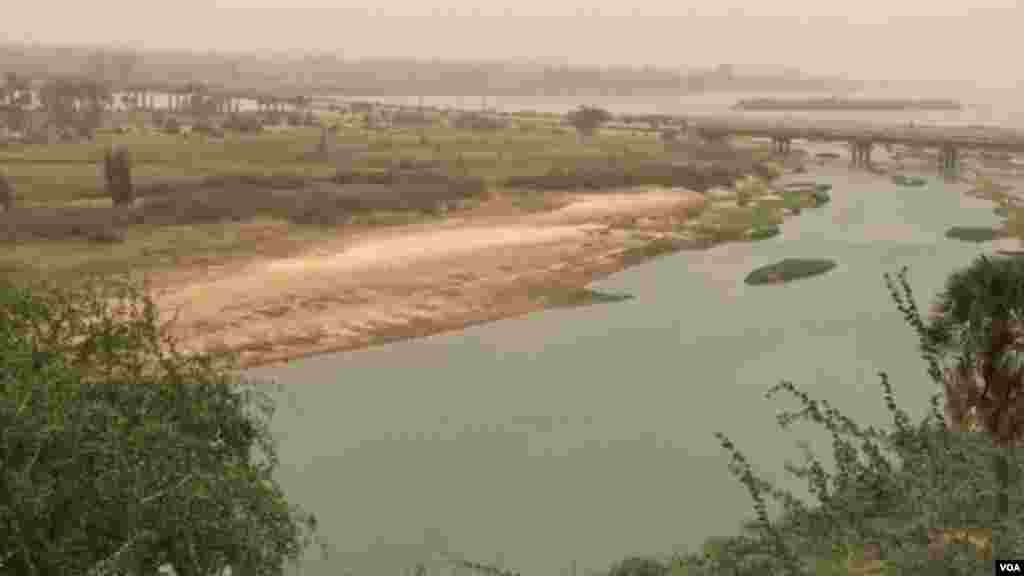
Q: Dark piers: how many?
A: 3